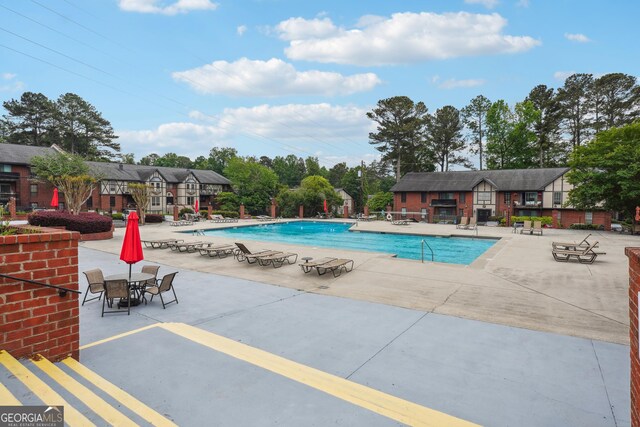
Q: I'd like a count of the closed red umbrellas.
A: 4